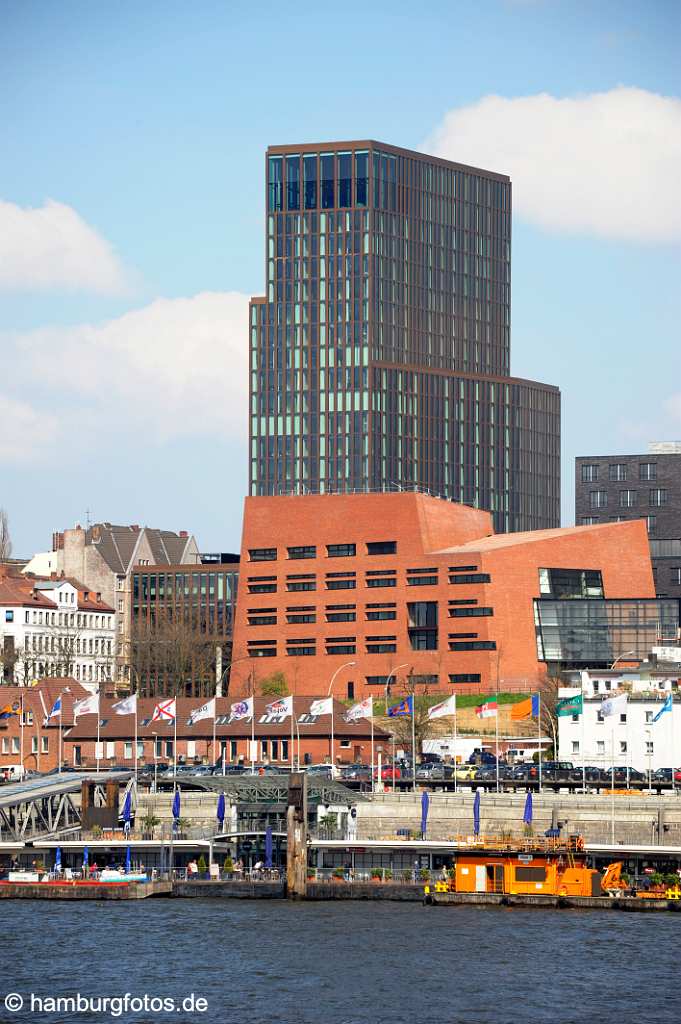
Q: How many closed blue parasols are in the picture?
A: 10